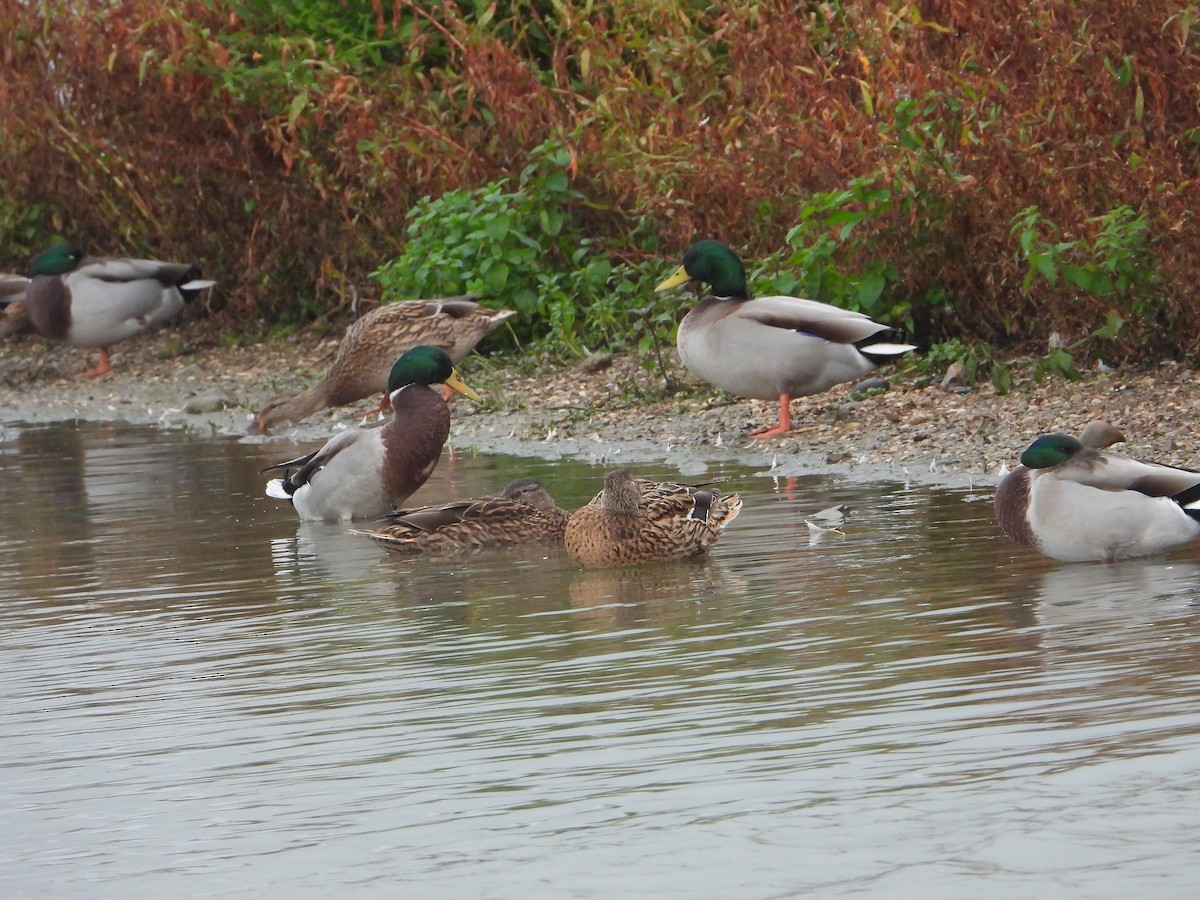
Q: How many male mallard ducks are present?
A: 4